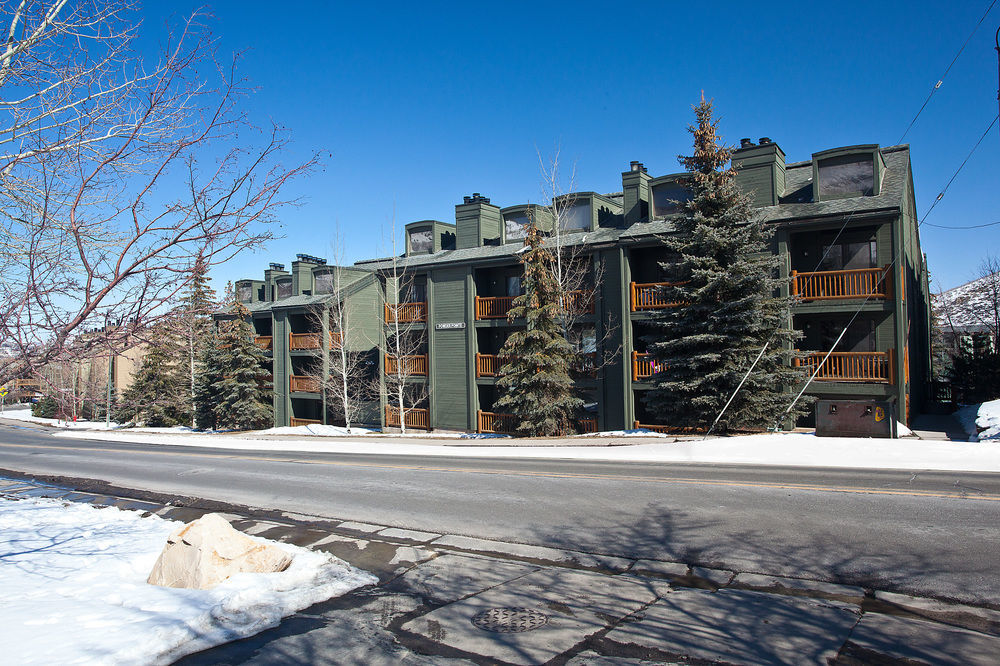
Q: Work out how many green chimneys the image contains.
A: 5